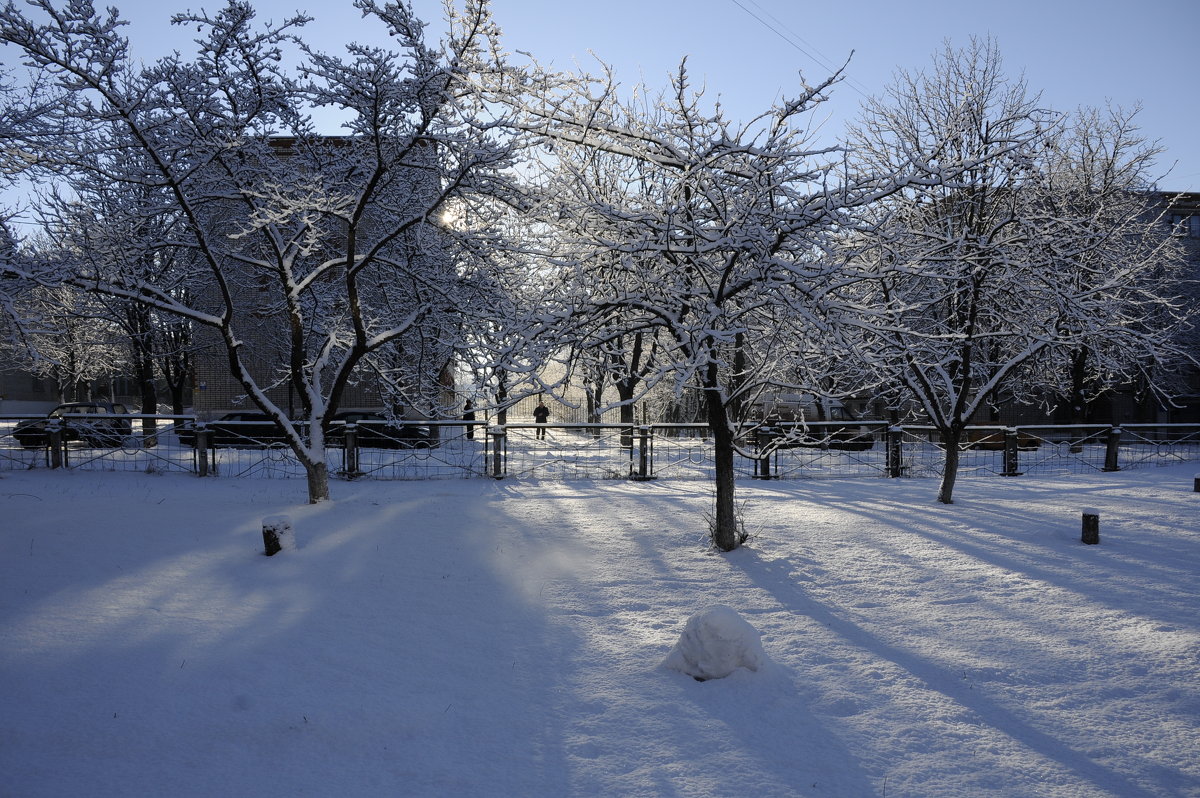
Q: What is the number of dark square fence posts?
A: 9